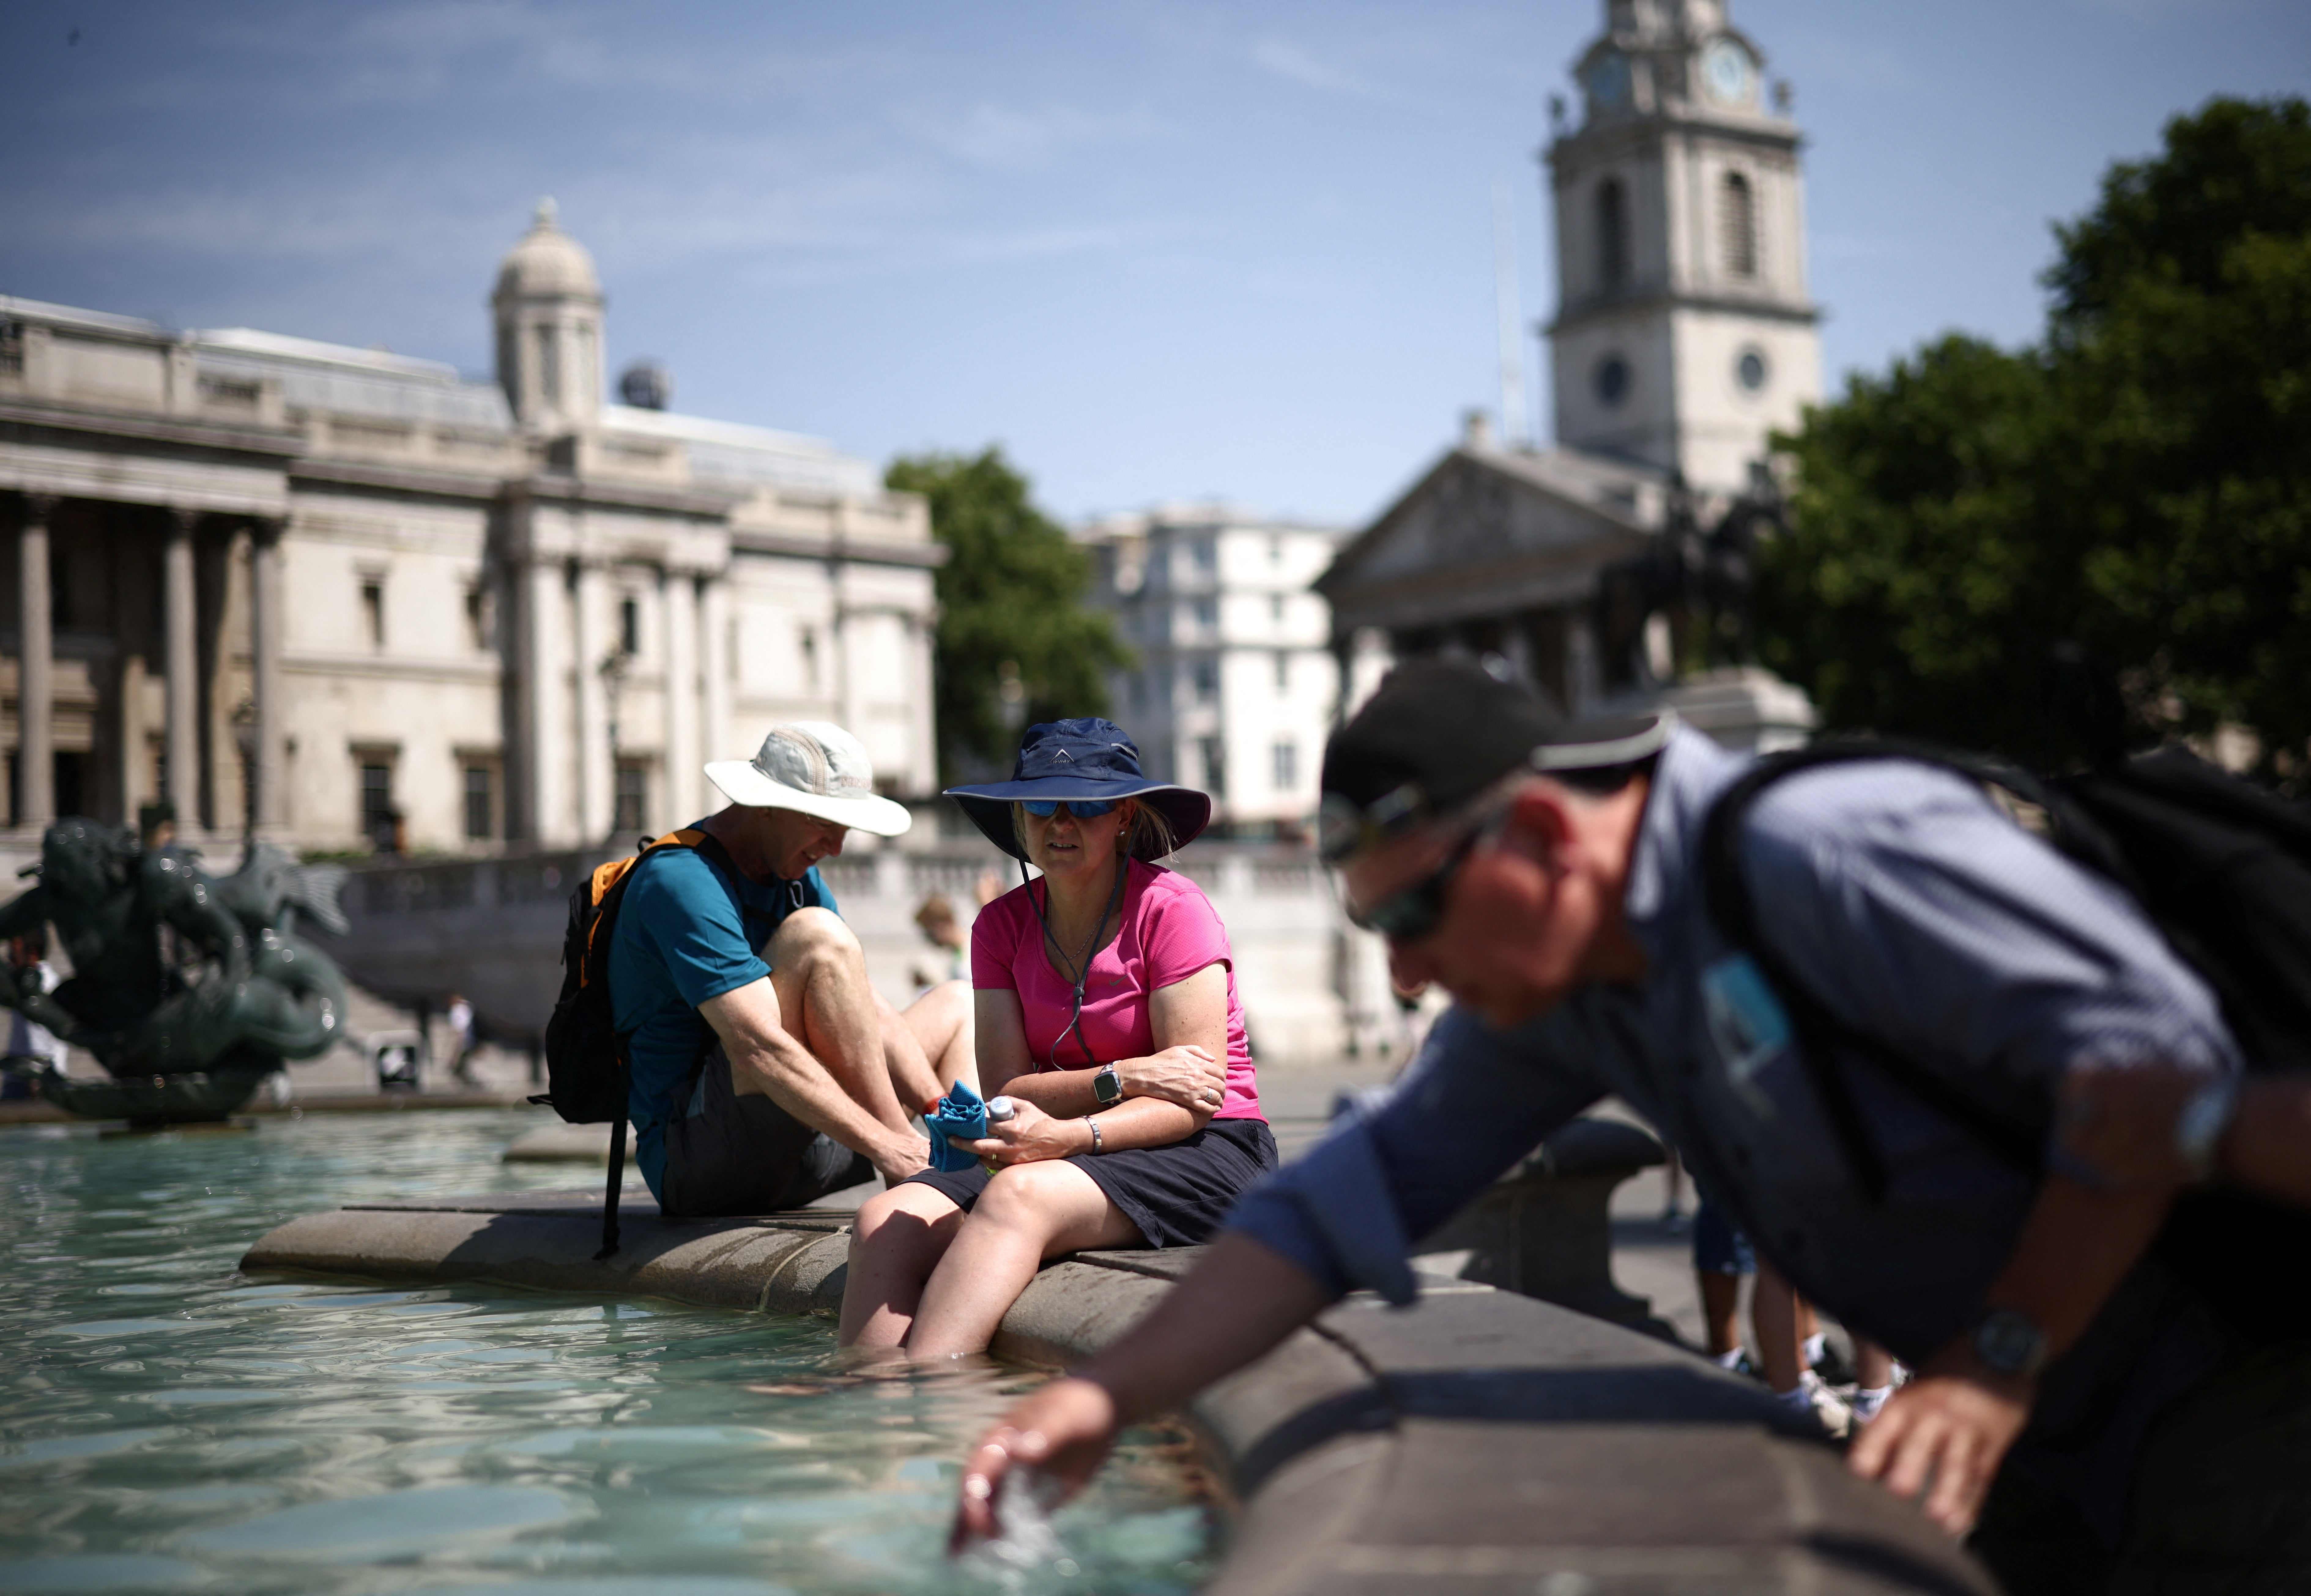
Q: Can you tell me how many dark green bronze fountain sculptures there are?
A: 1